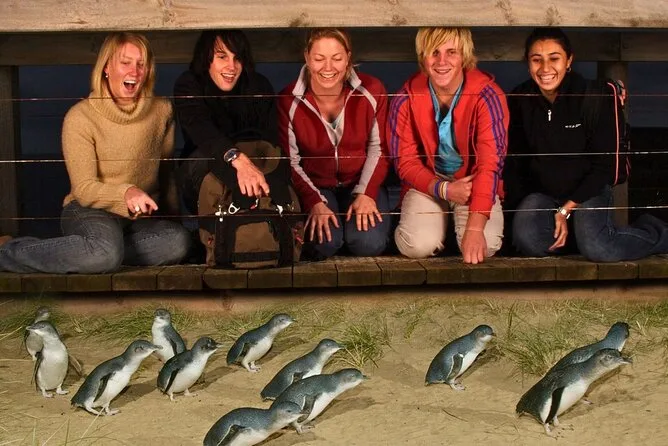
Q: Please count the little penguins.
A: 12